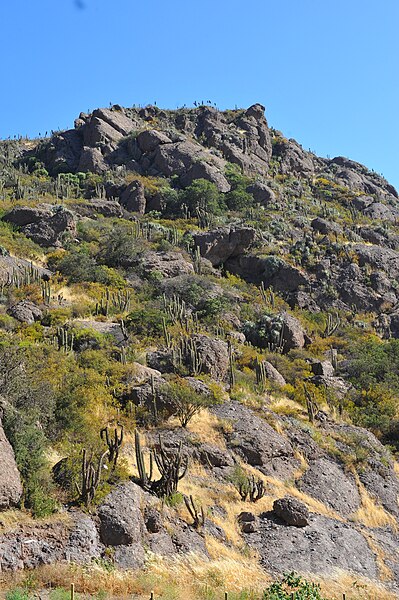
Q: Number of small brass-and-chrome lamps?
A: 0